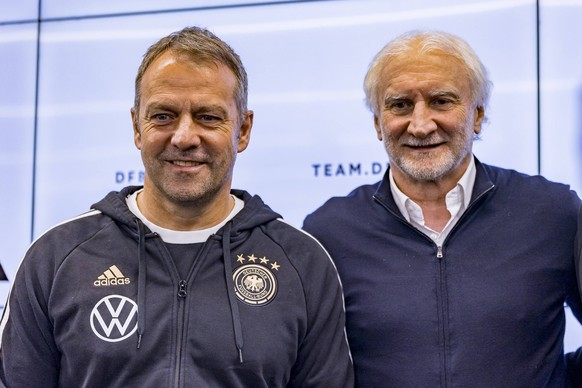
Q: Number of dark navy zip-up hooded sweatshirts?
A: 1